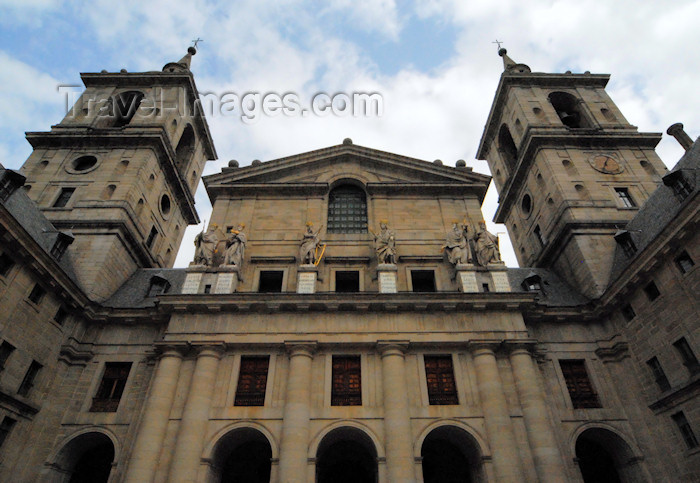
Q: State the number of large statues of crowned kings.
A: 6